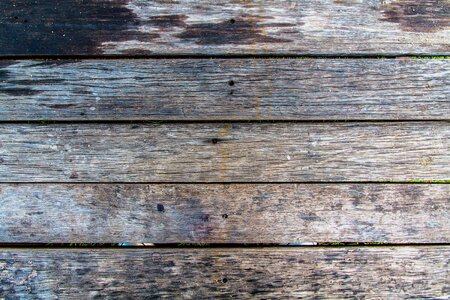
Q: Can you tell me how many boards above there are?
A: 5